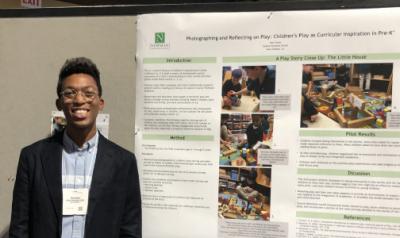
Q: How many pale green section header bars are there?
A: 6